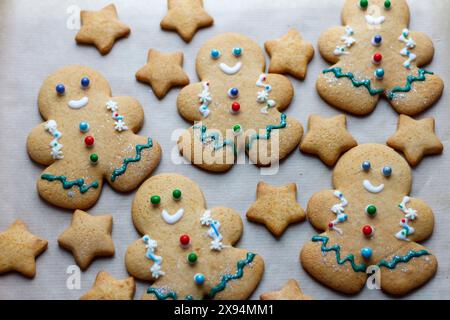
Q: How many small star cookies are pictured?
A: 11